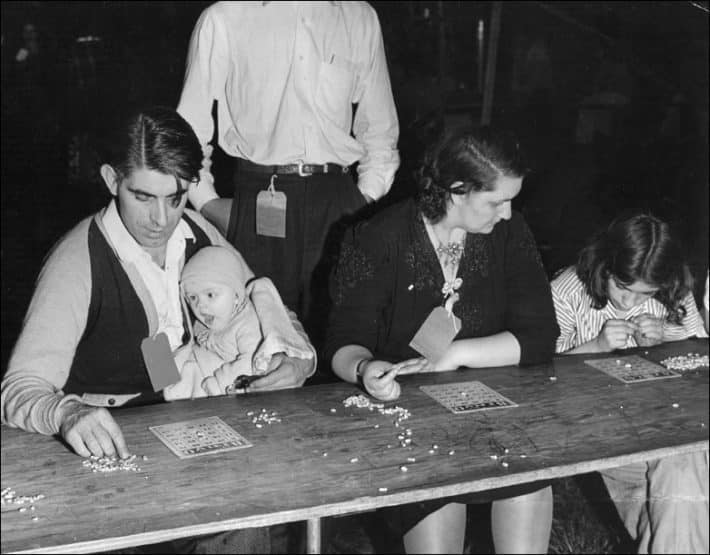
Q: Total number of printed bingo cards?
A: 3